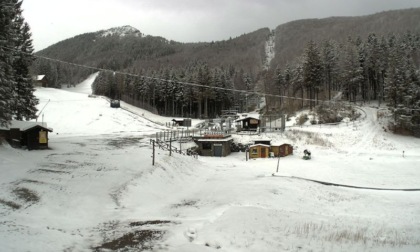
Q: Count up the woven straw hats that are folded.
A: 0